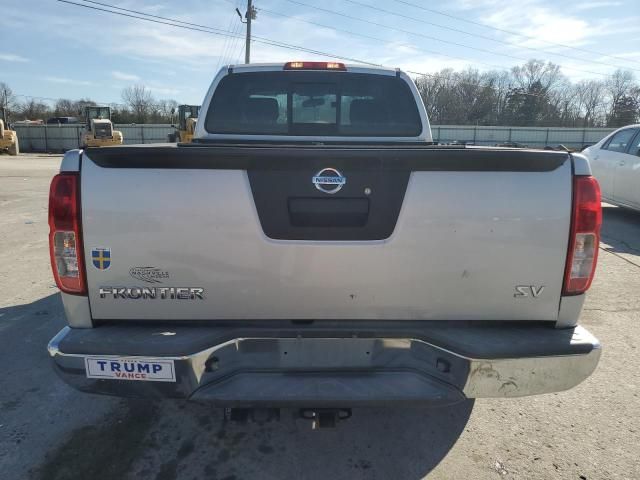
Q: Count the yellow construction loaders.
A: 3